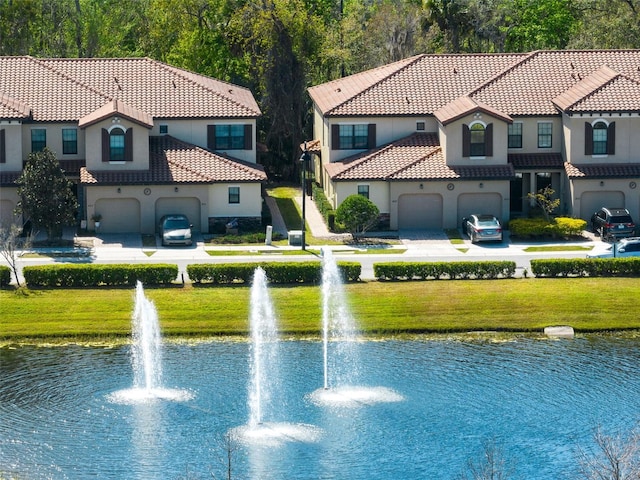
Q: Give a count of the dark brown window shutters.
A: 11